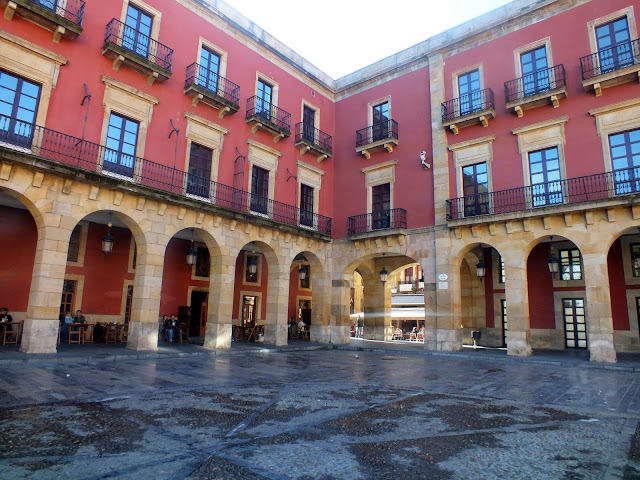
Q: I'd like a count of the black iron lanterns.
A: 7